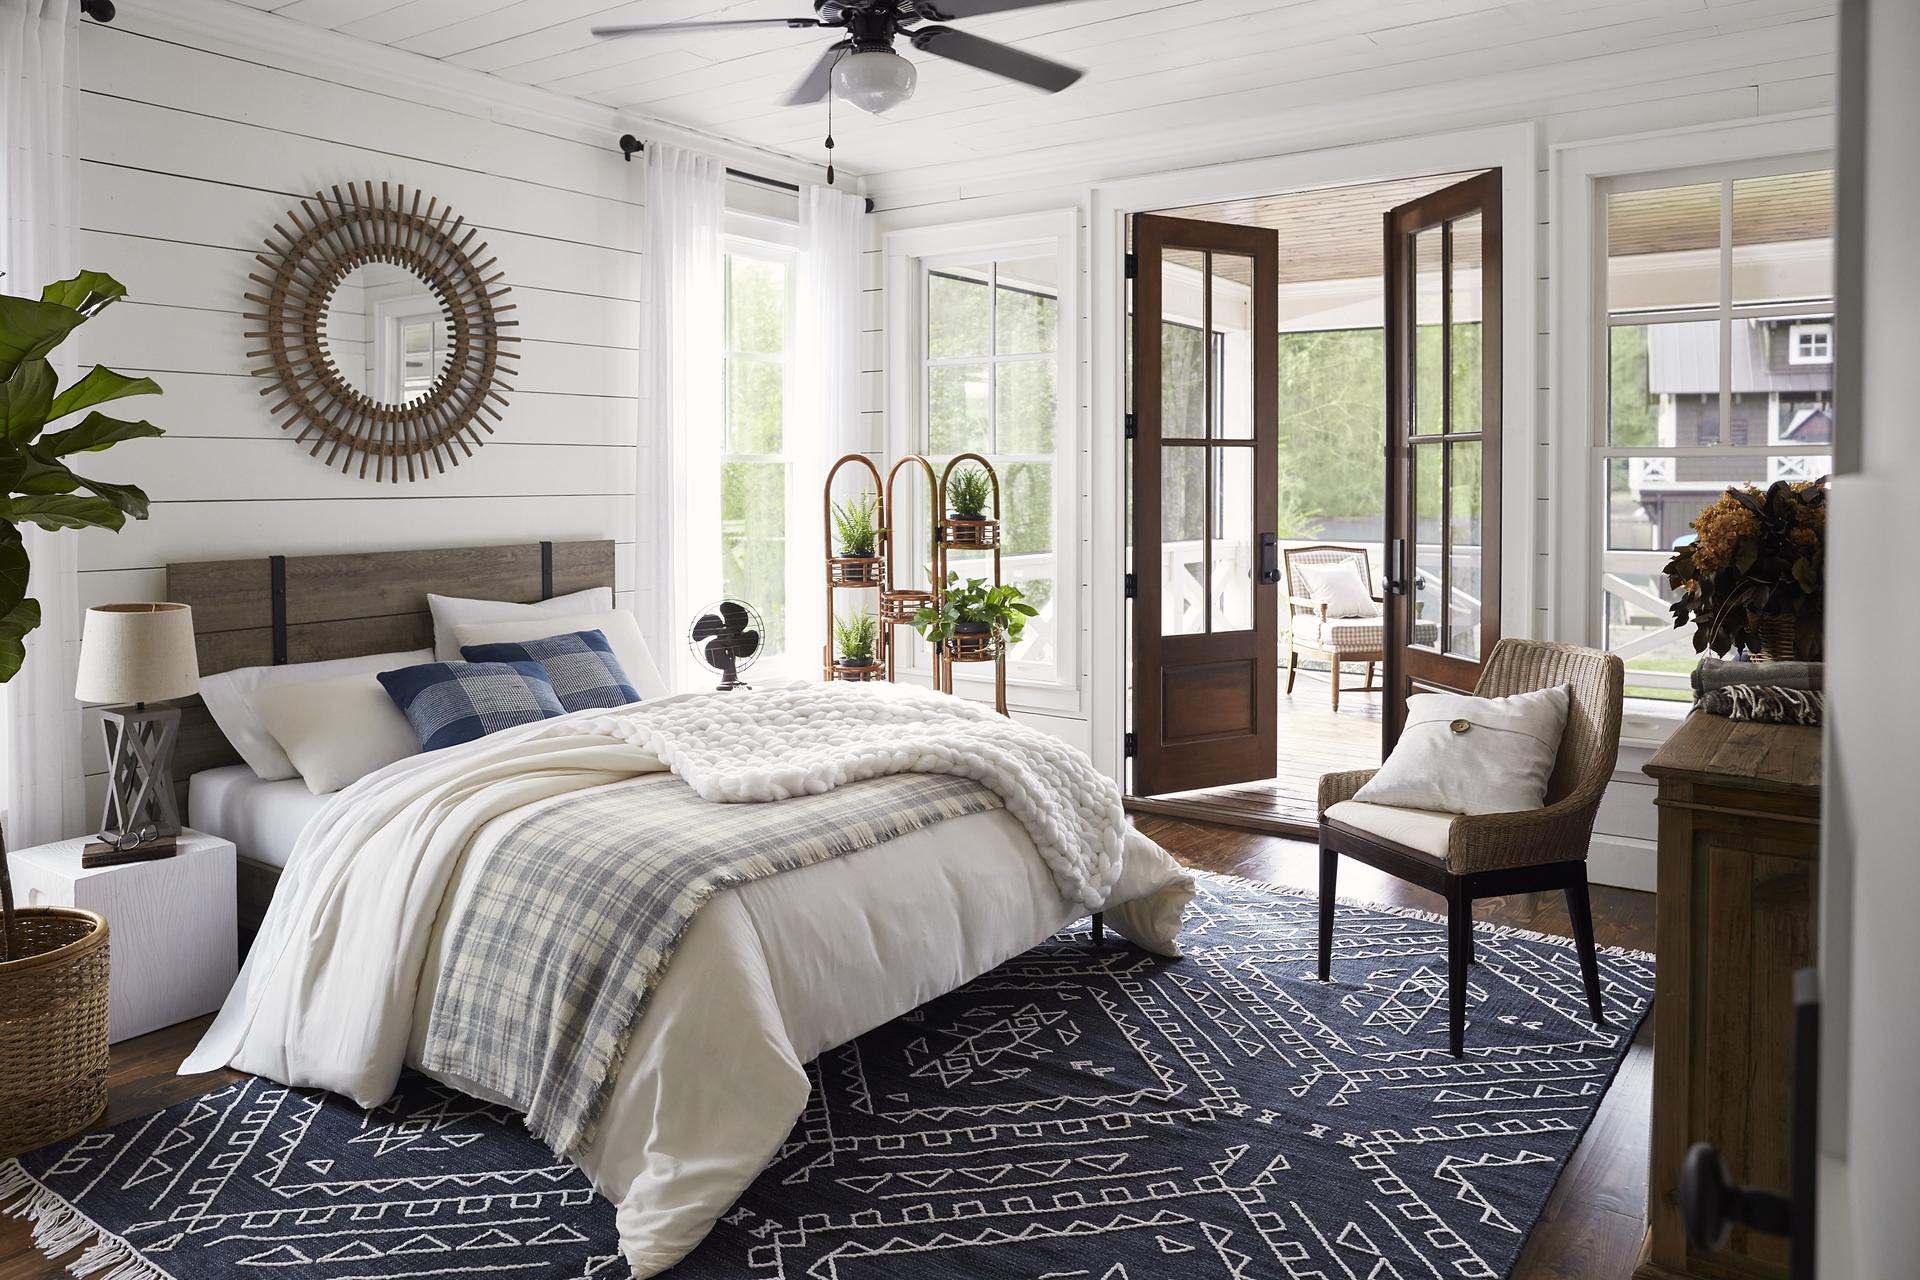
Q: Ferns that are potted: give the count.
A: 3